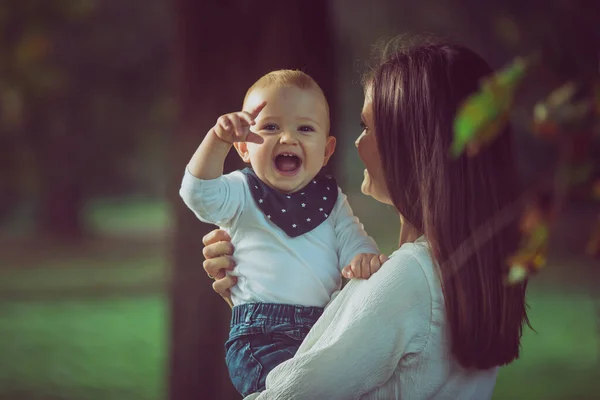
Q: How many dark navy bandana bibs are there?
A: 1